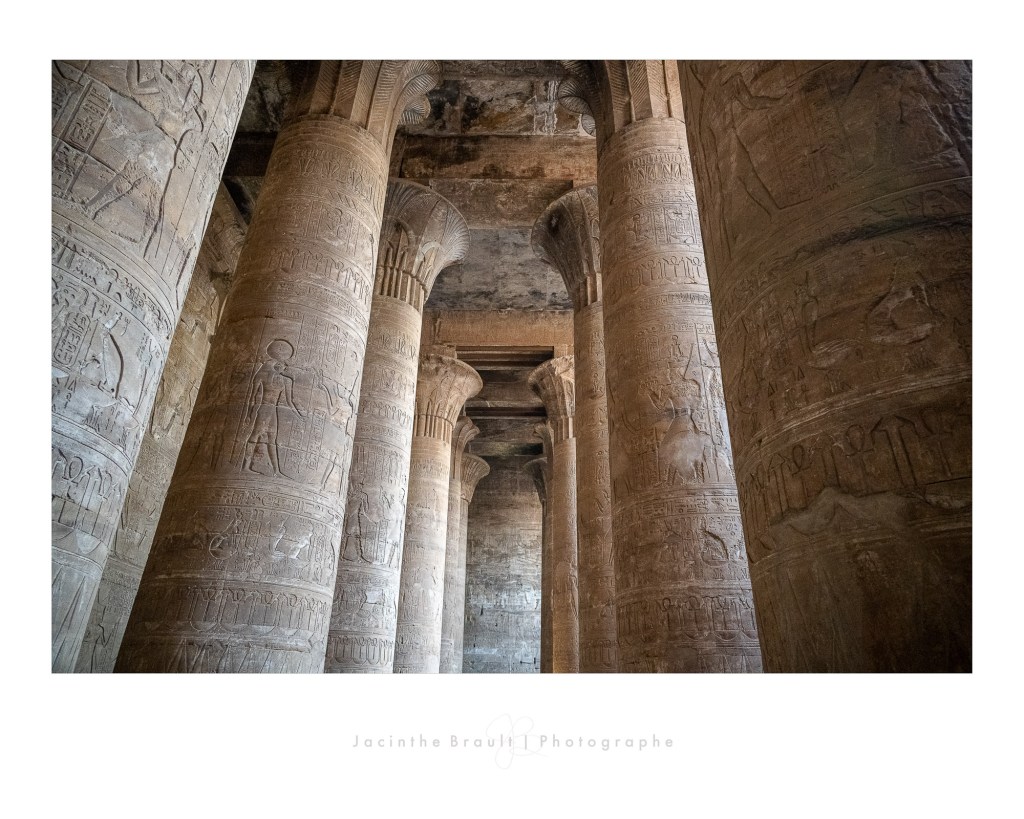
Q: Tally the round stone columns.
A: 12